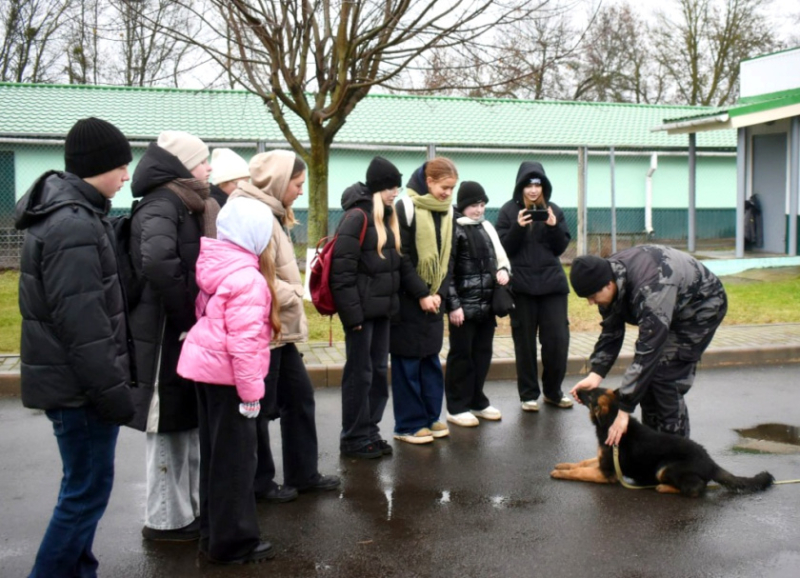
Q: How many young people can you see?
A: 9